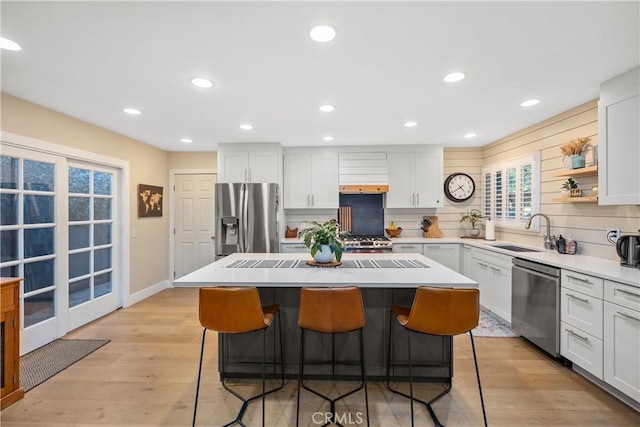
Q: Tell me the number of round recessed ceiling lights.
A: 12